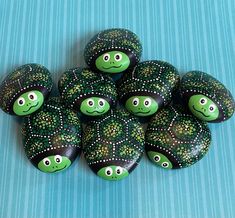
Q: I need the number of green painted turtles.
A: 8